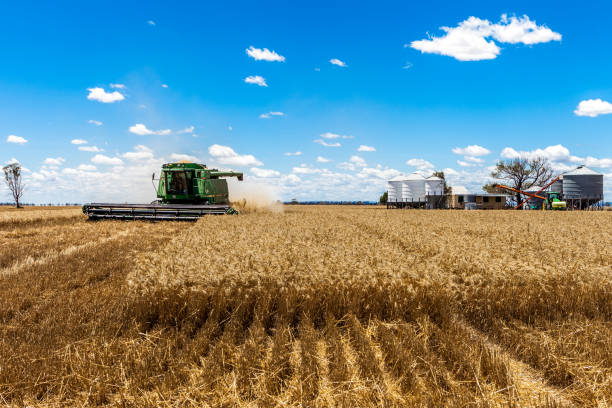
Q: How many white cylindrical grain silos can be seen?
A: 3